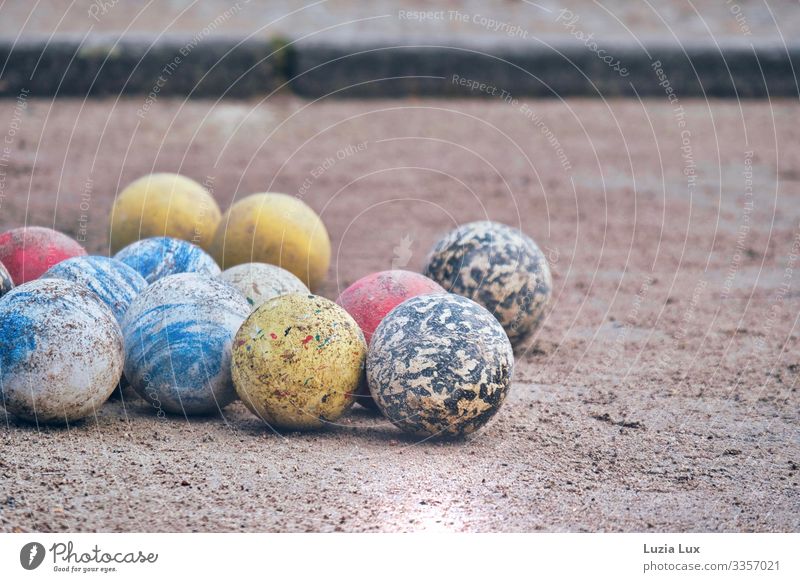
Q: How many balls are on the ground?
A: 13